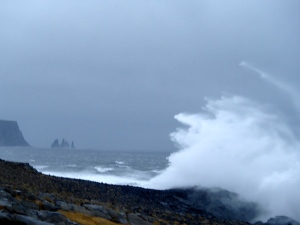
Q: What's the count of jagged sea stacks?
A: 3